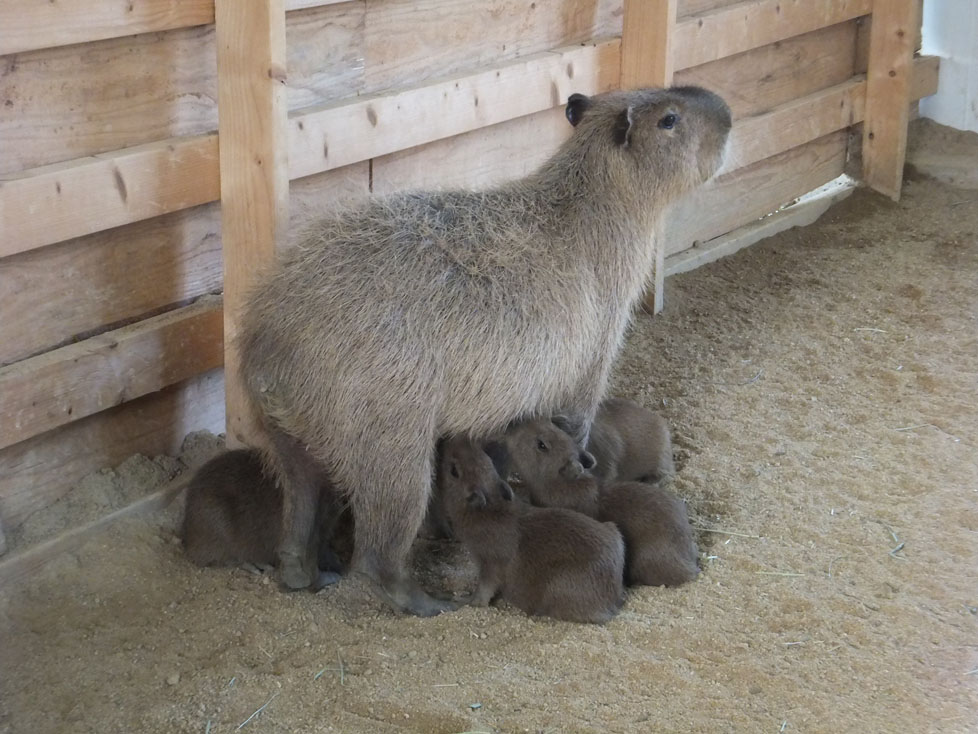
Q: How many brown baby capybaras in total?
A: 4